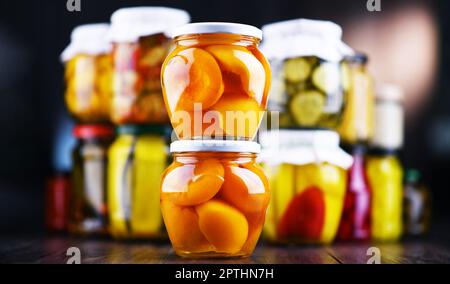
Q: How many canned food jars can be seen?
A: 14